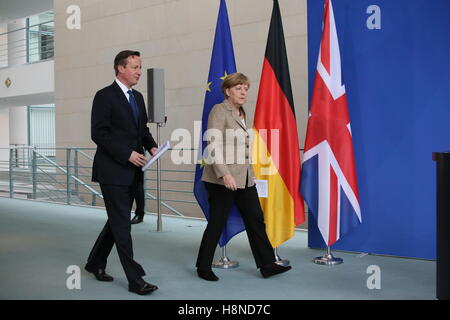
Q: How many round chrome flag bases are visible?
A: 3